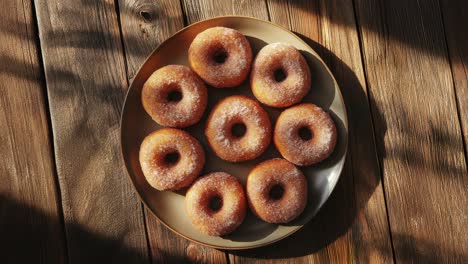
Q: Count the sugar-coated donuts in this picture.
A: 8